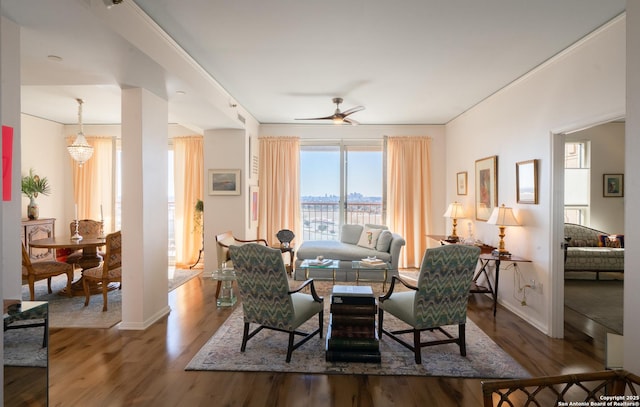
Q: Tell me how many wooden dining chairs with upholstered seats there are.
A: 3